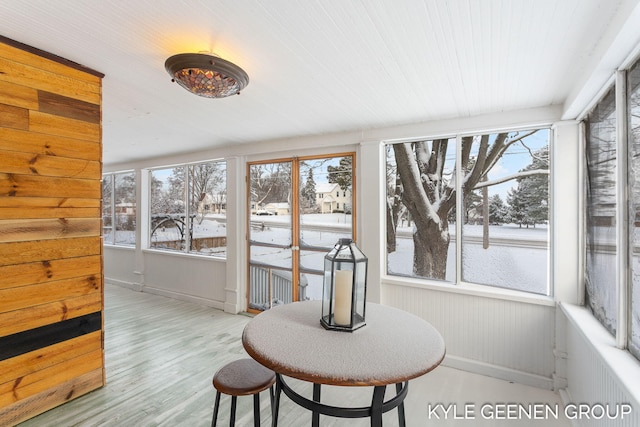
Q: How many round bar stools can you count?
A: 1